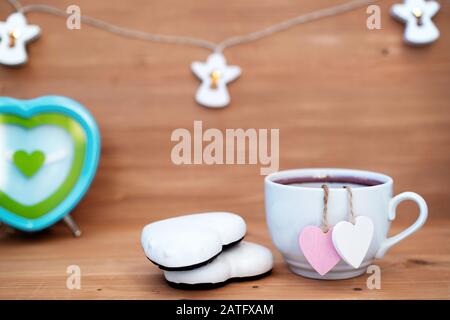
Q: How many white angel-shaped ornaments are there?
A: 3